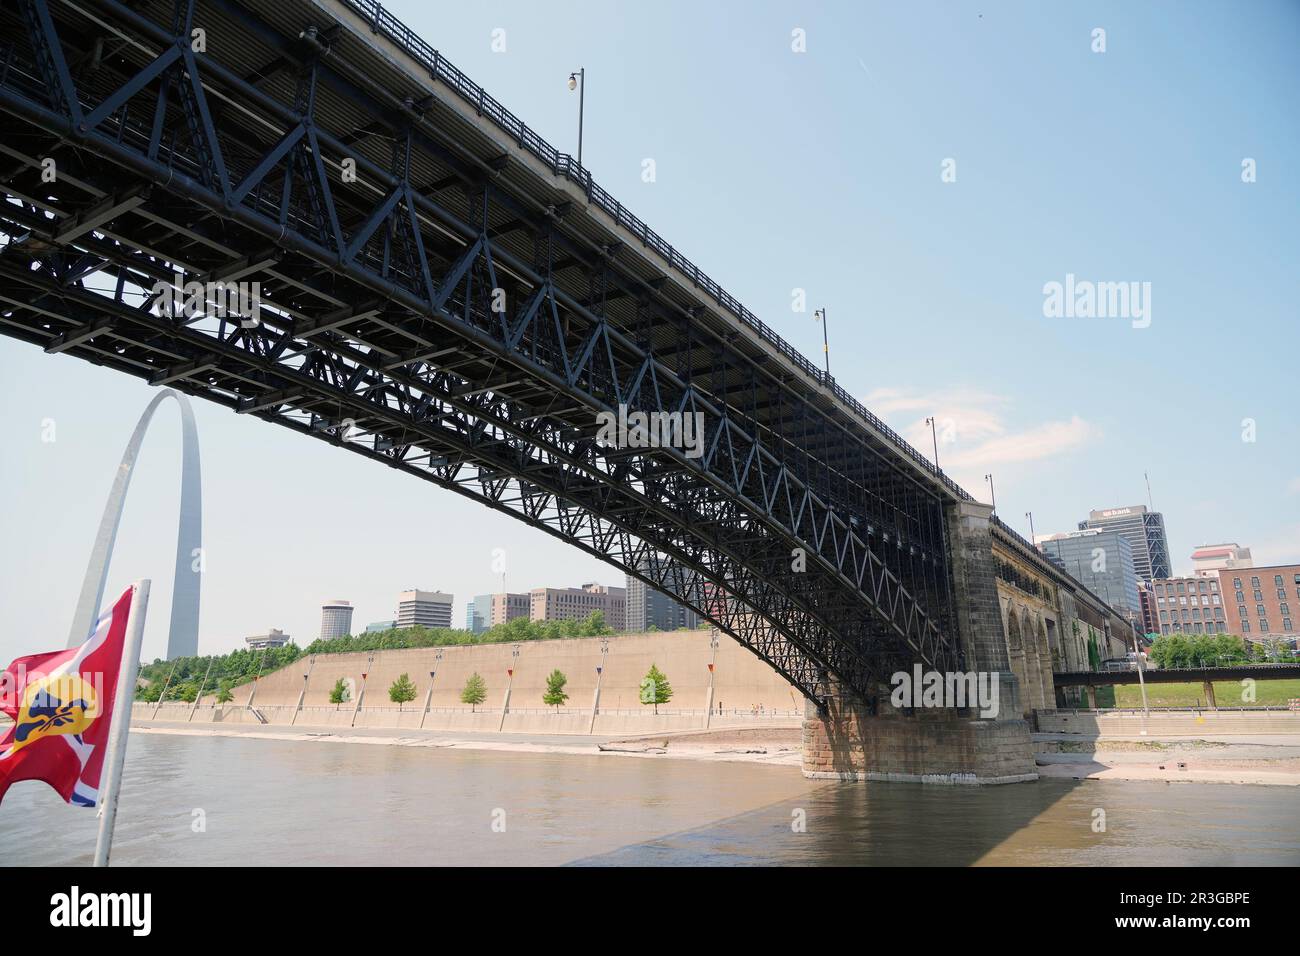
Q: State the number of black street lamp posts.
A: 5